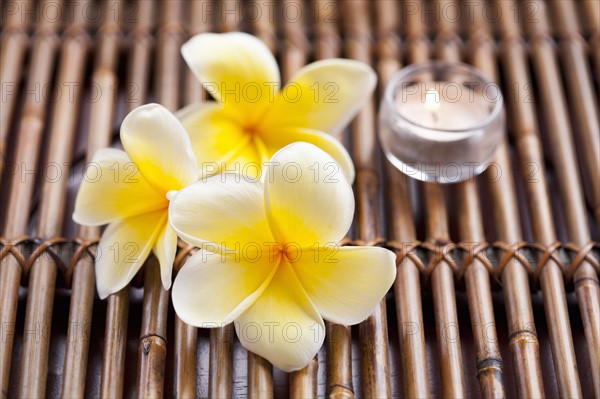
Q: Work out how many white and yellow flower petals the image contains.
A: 14